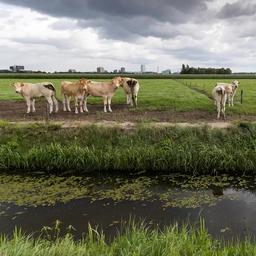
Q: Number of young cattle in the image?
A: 6